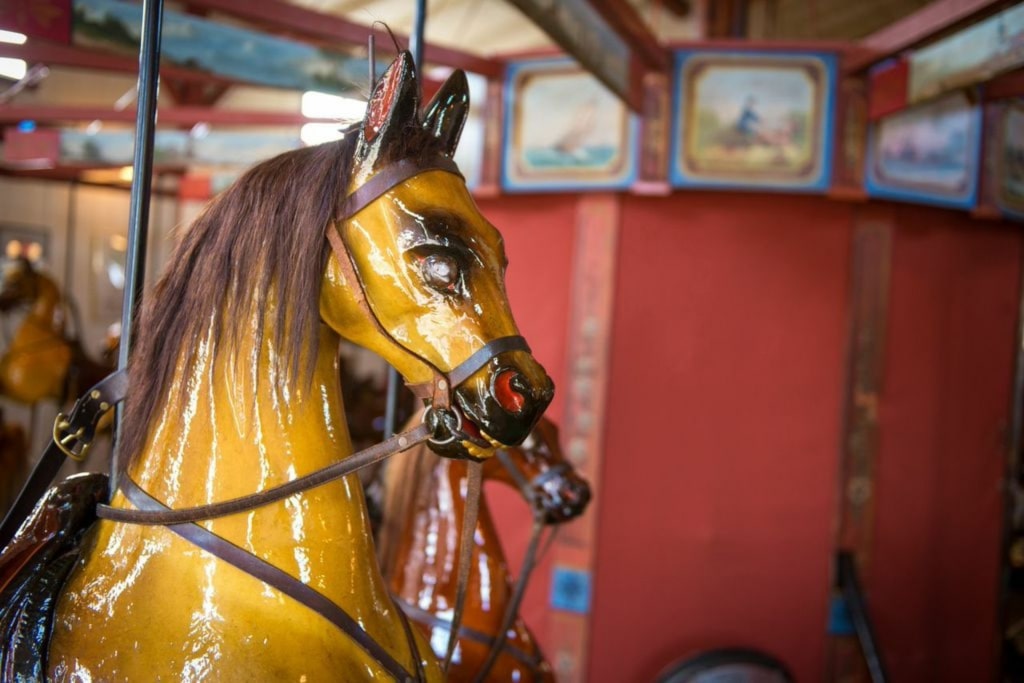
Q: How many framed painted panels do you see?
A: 4